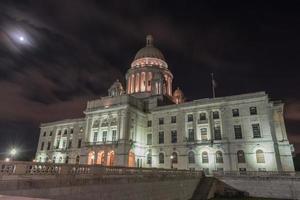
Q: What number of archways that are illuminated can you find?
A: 4